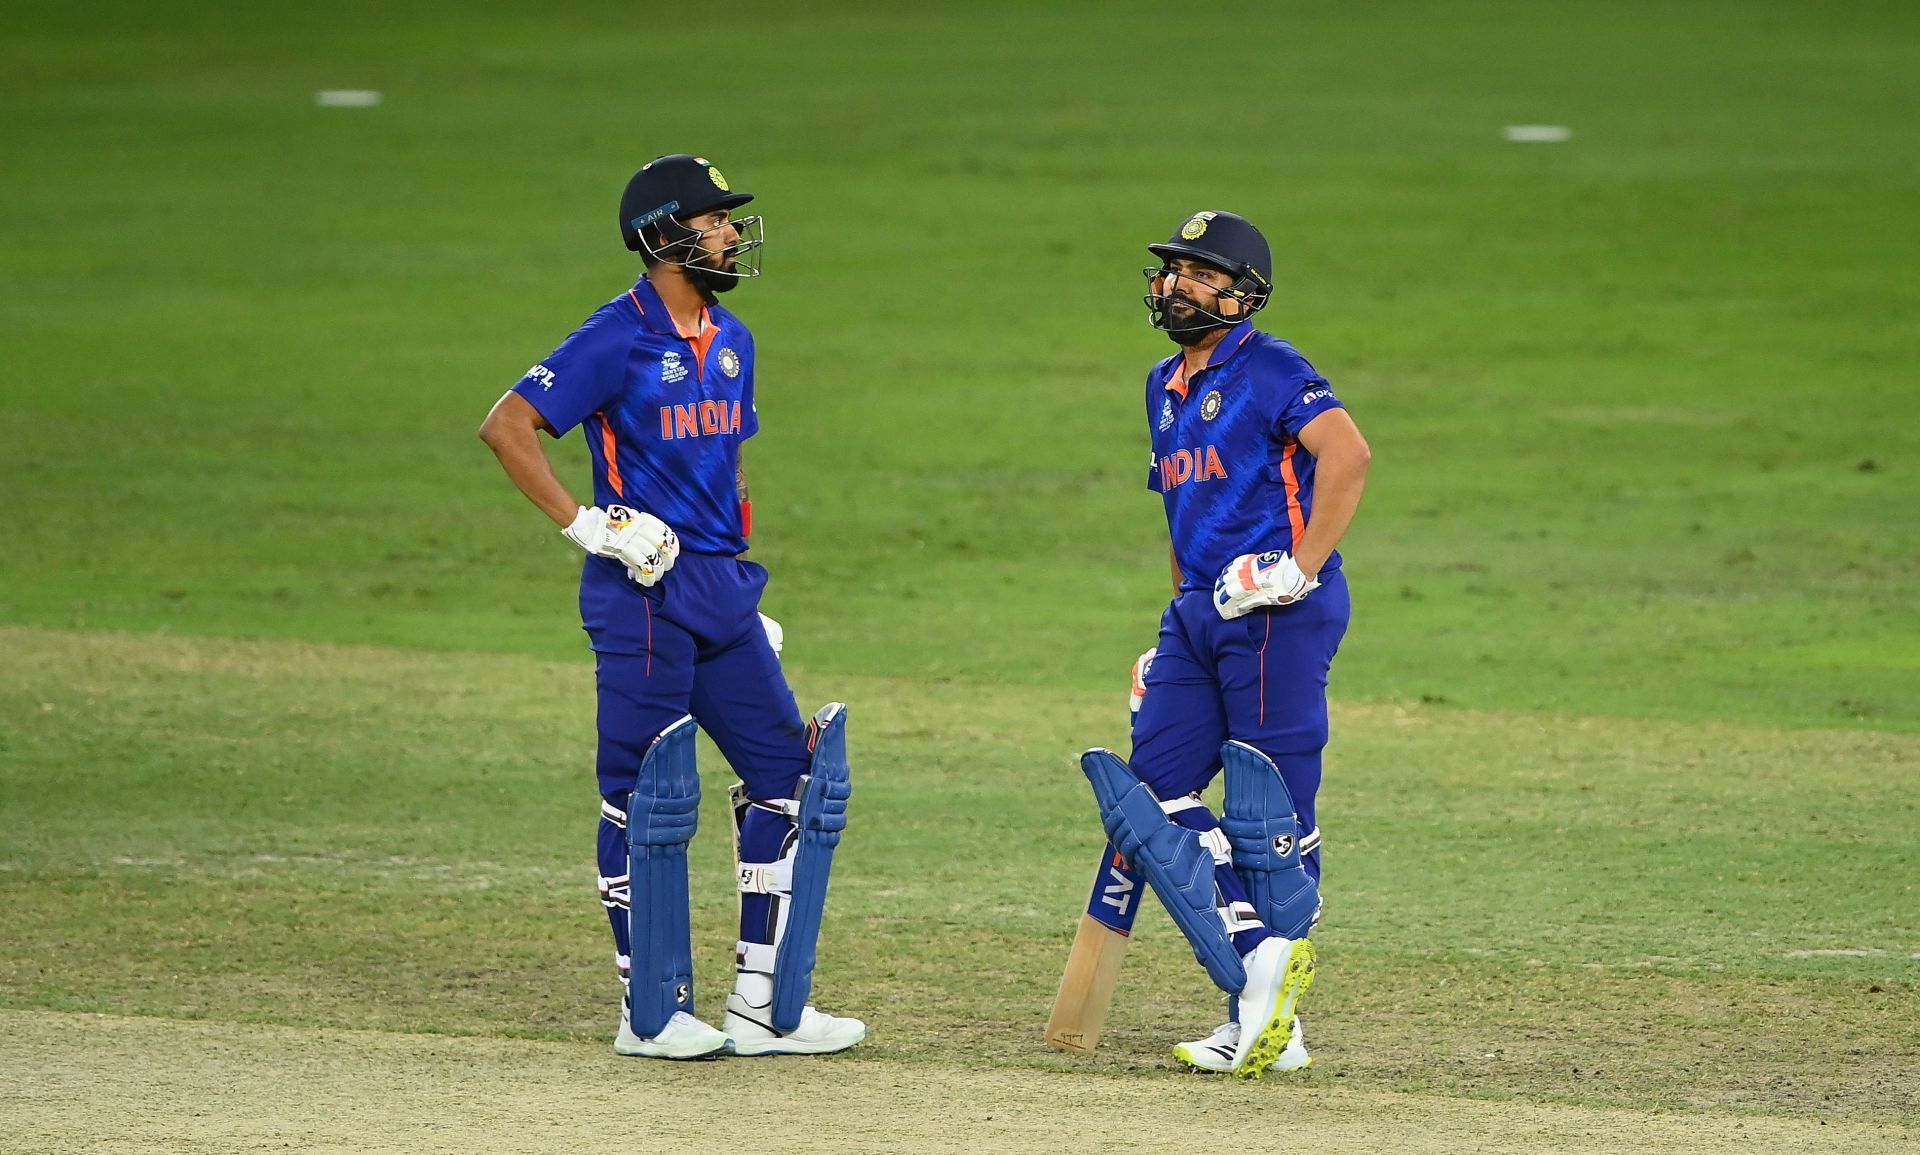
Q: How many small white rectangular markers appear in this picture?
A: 2